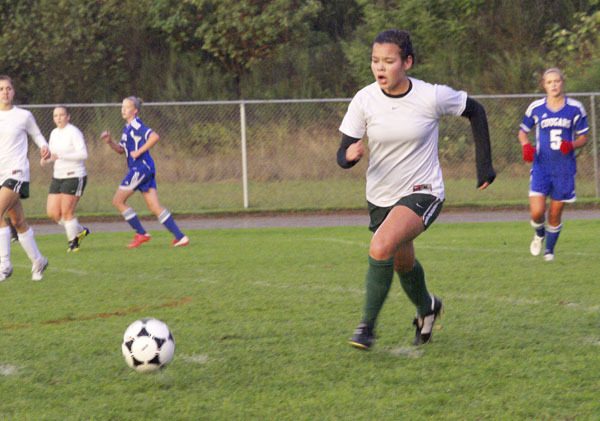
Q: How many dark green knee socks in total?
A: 2